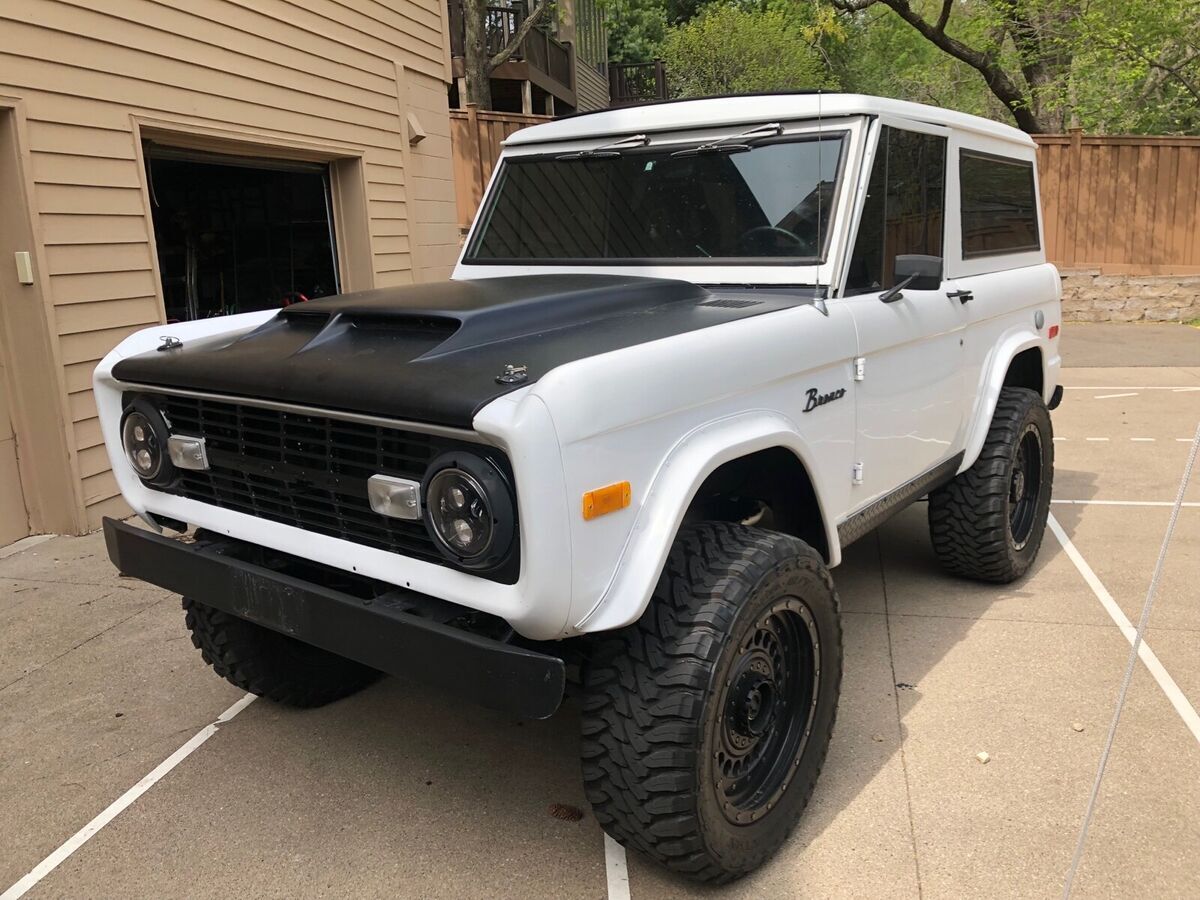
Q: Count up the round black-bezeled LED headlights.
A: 2